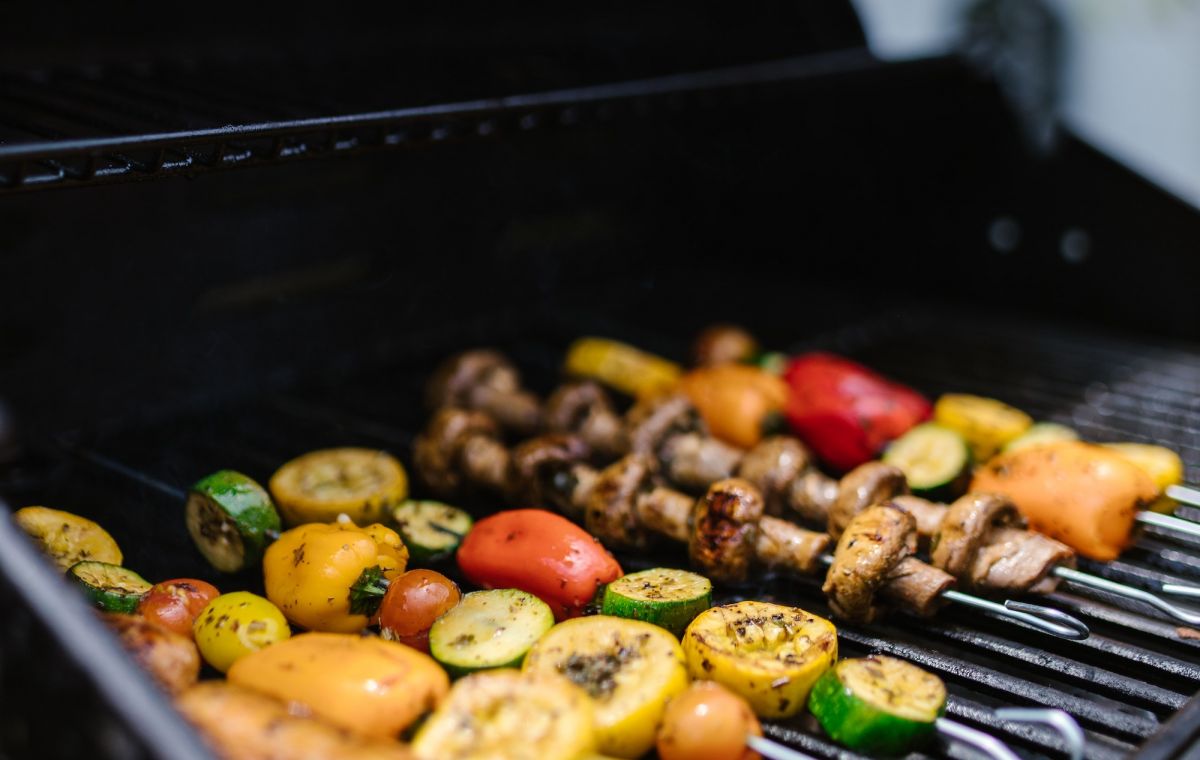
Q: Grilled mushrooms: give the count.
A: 11